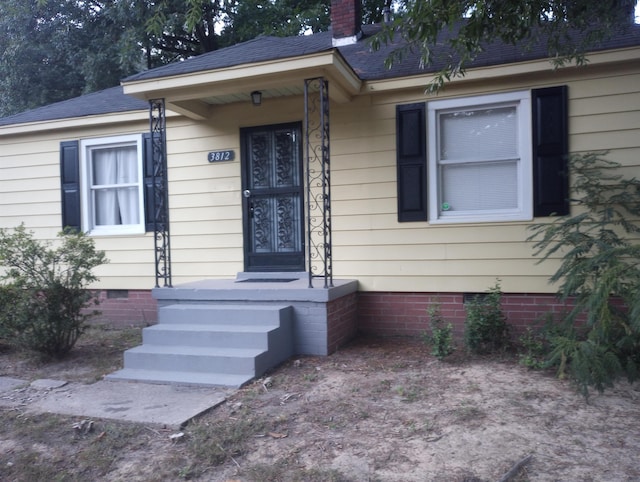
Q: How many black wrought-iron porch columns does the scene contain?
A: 2